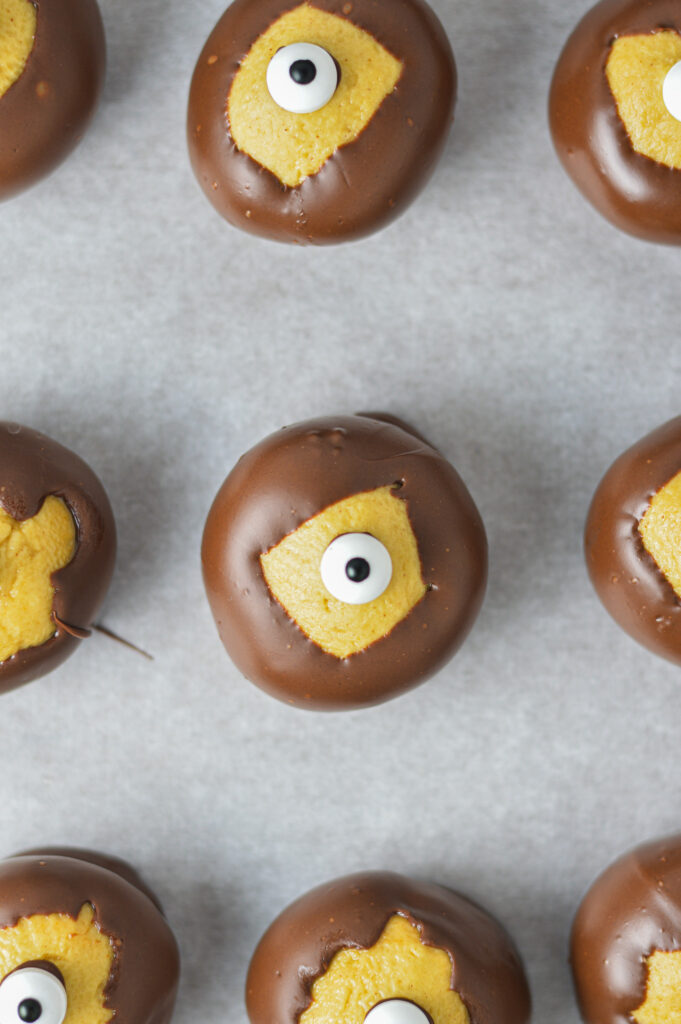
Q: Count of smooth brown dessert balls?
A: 9